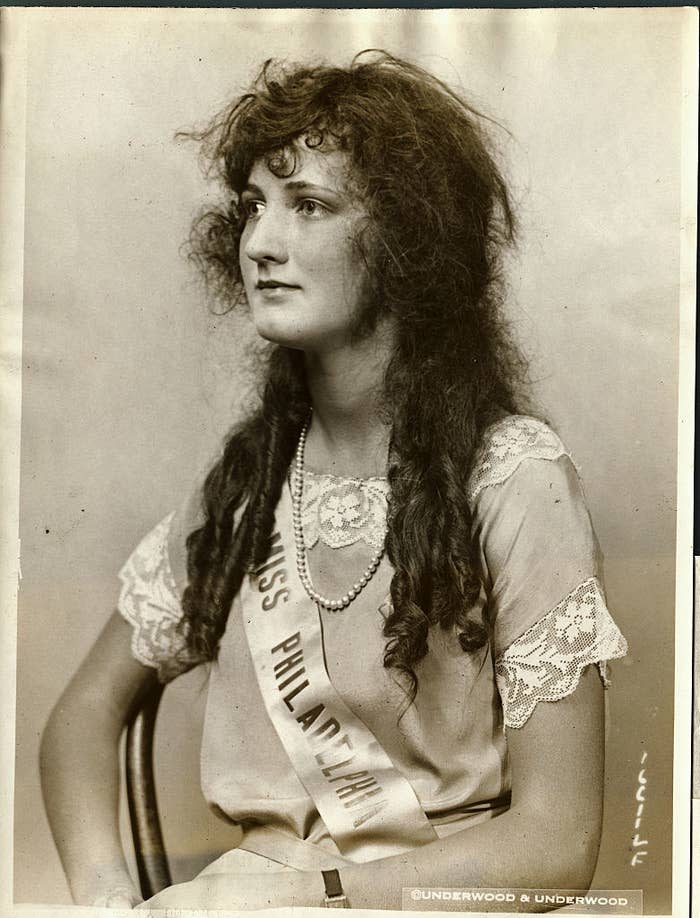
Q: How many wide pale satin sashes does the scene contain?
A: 1